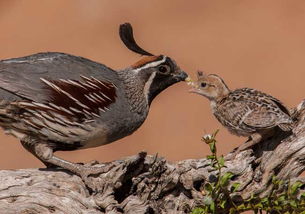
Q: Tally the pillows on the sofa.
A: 0